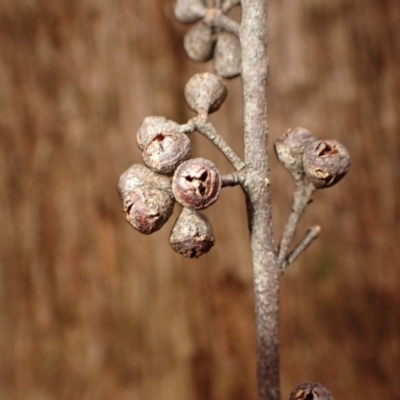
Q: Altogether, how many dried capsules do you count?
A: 13